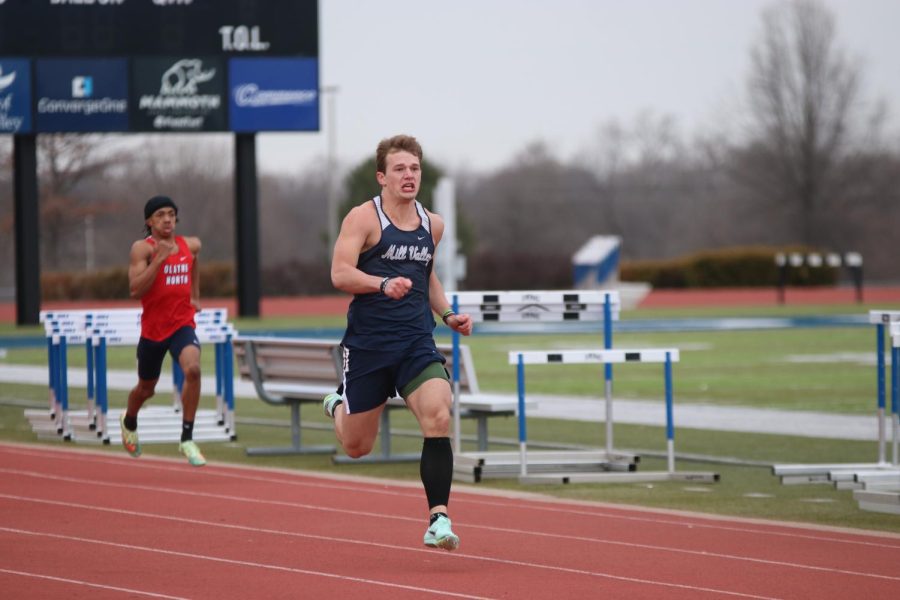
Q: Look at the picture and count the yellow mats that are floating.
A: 0